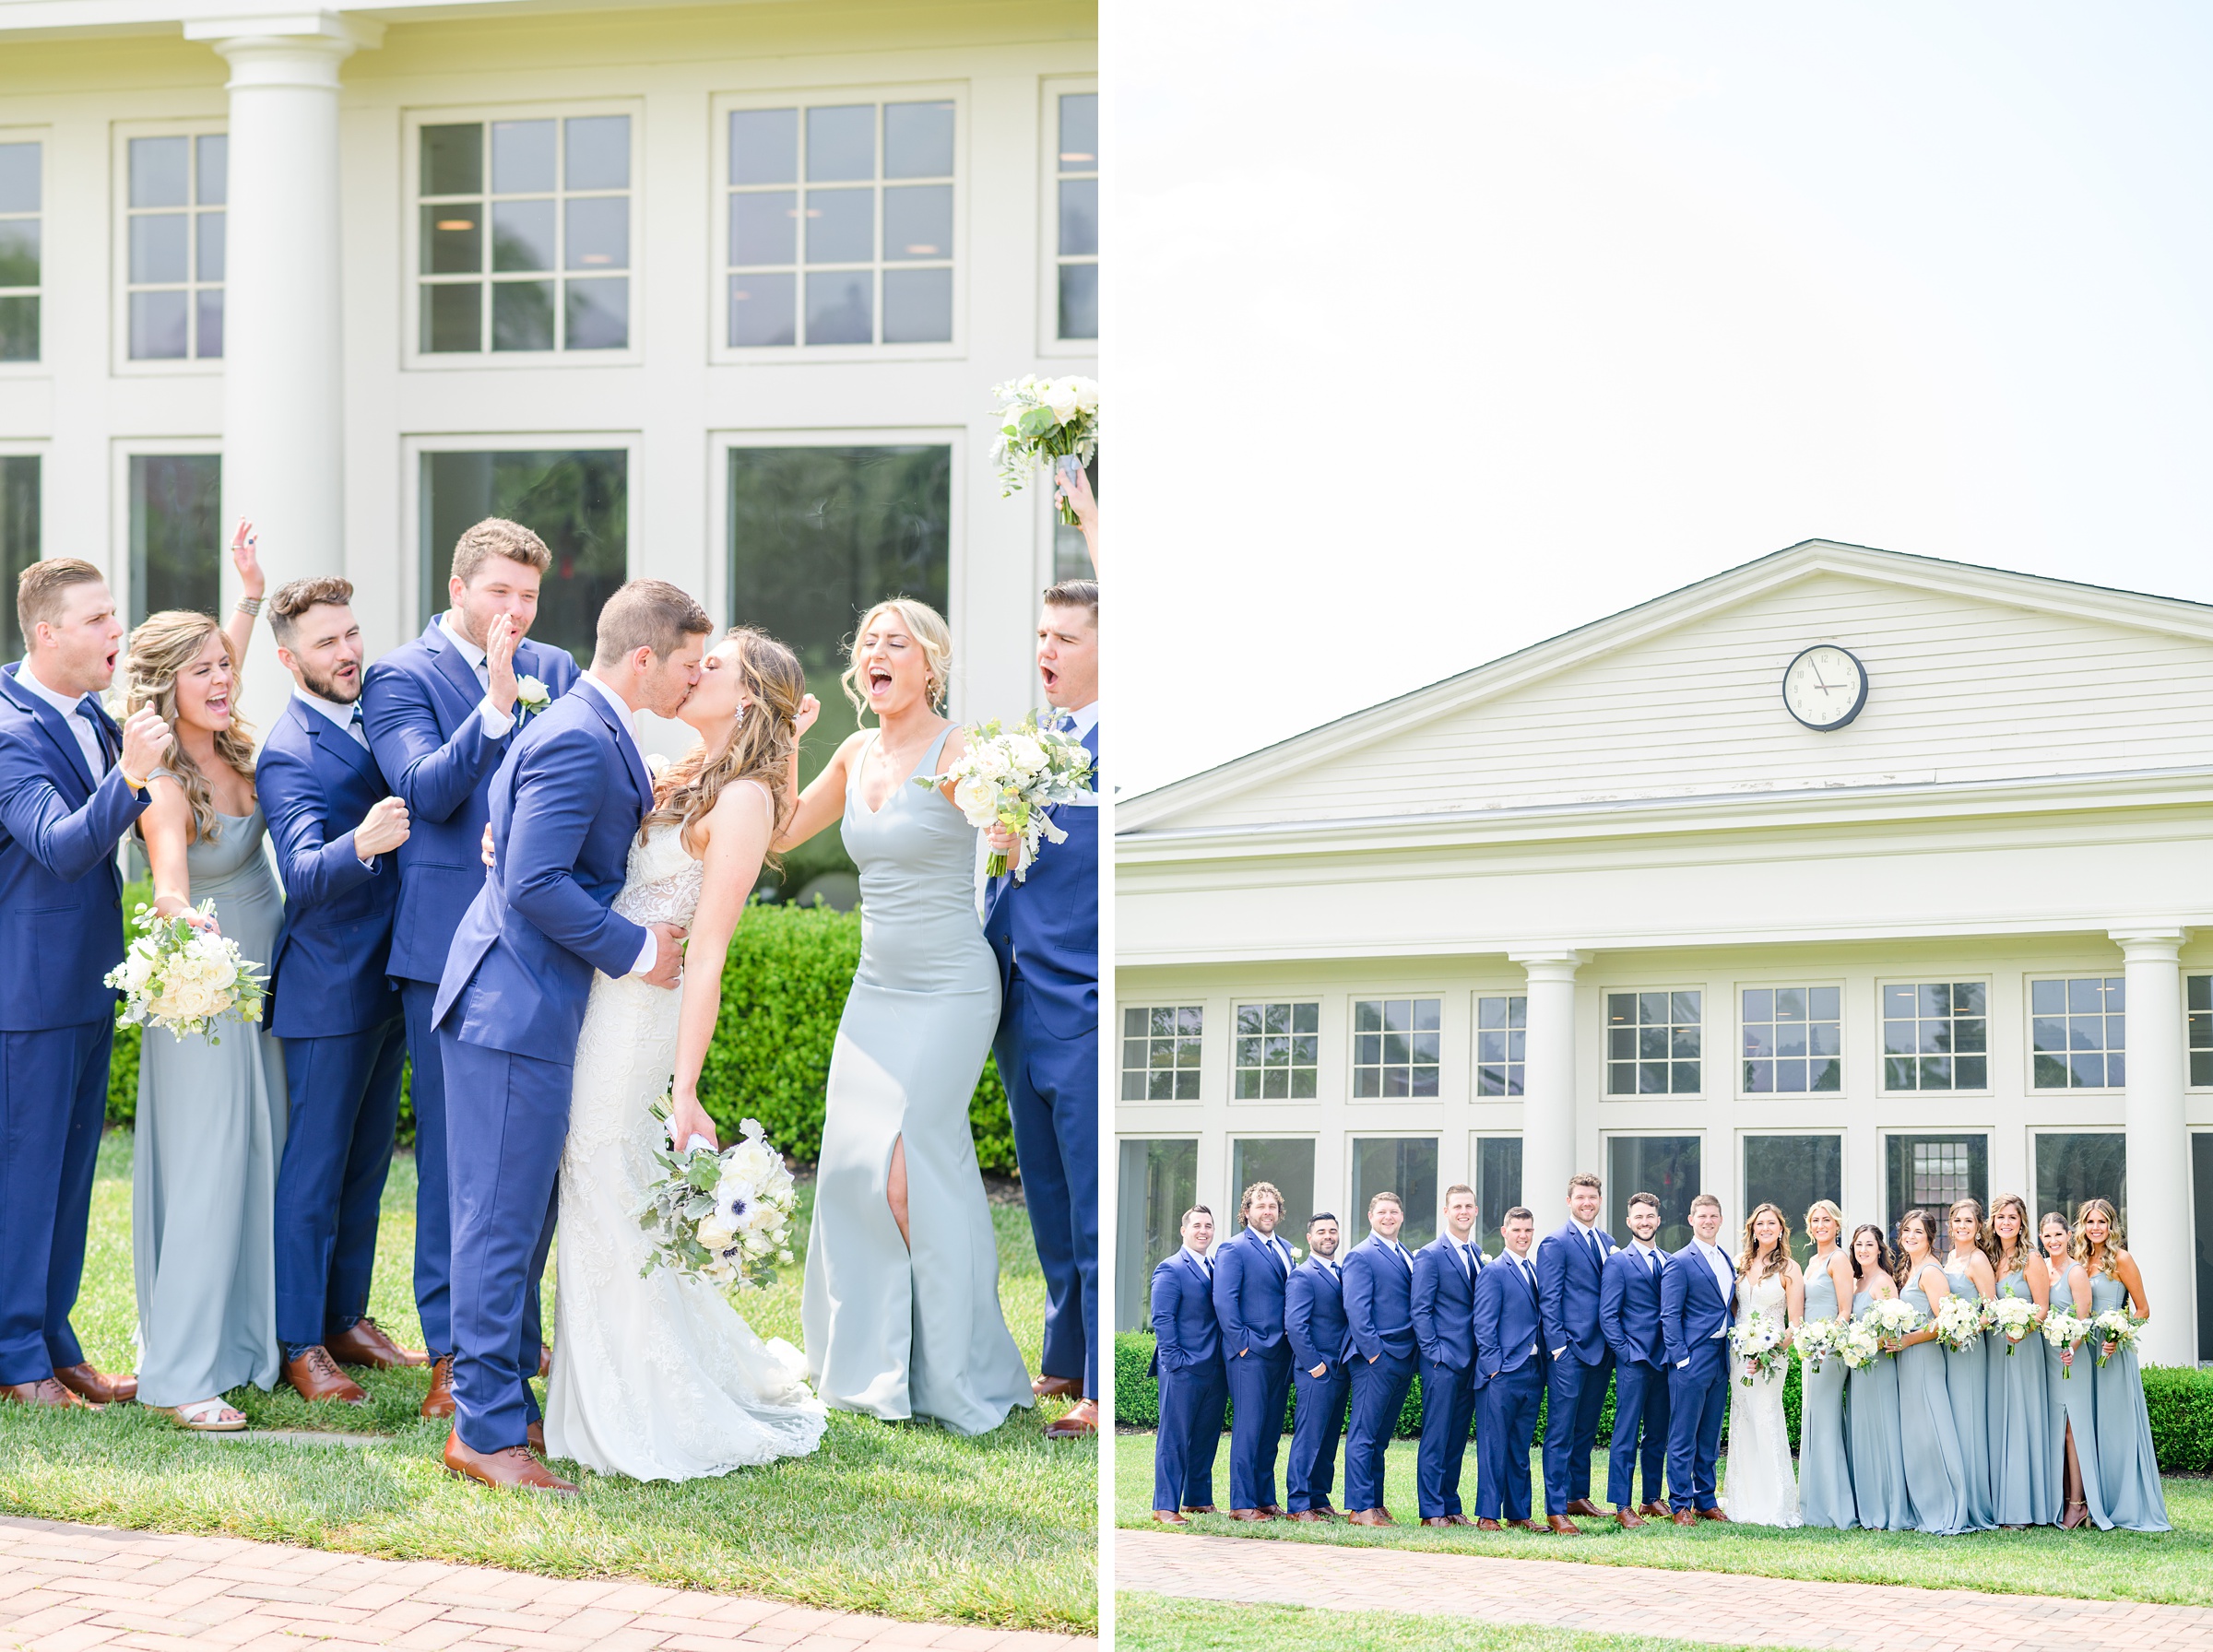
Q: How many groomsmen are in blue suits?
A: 8